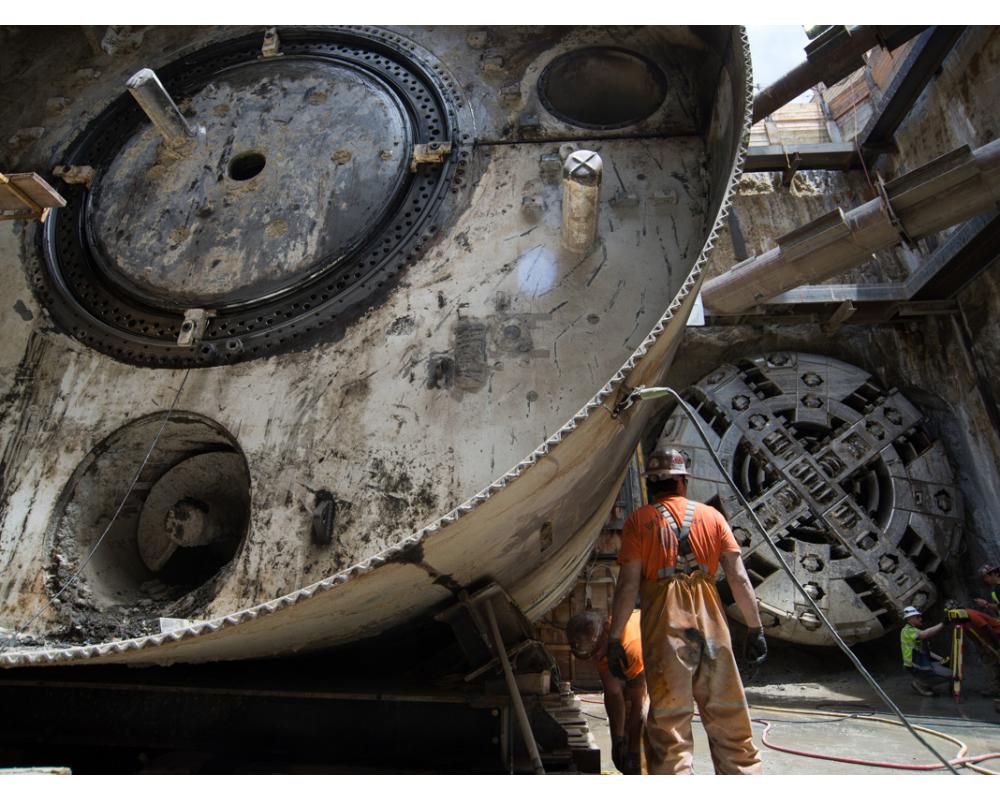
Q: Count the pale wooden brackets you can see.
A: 4